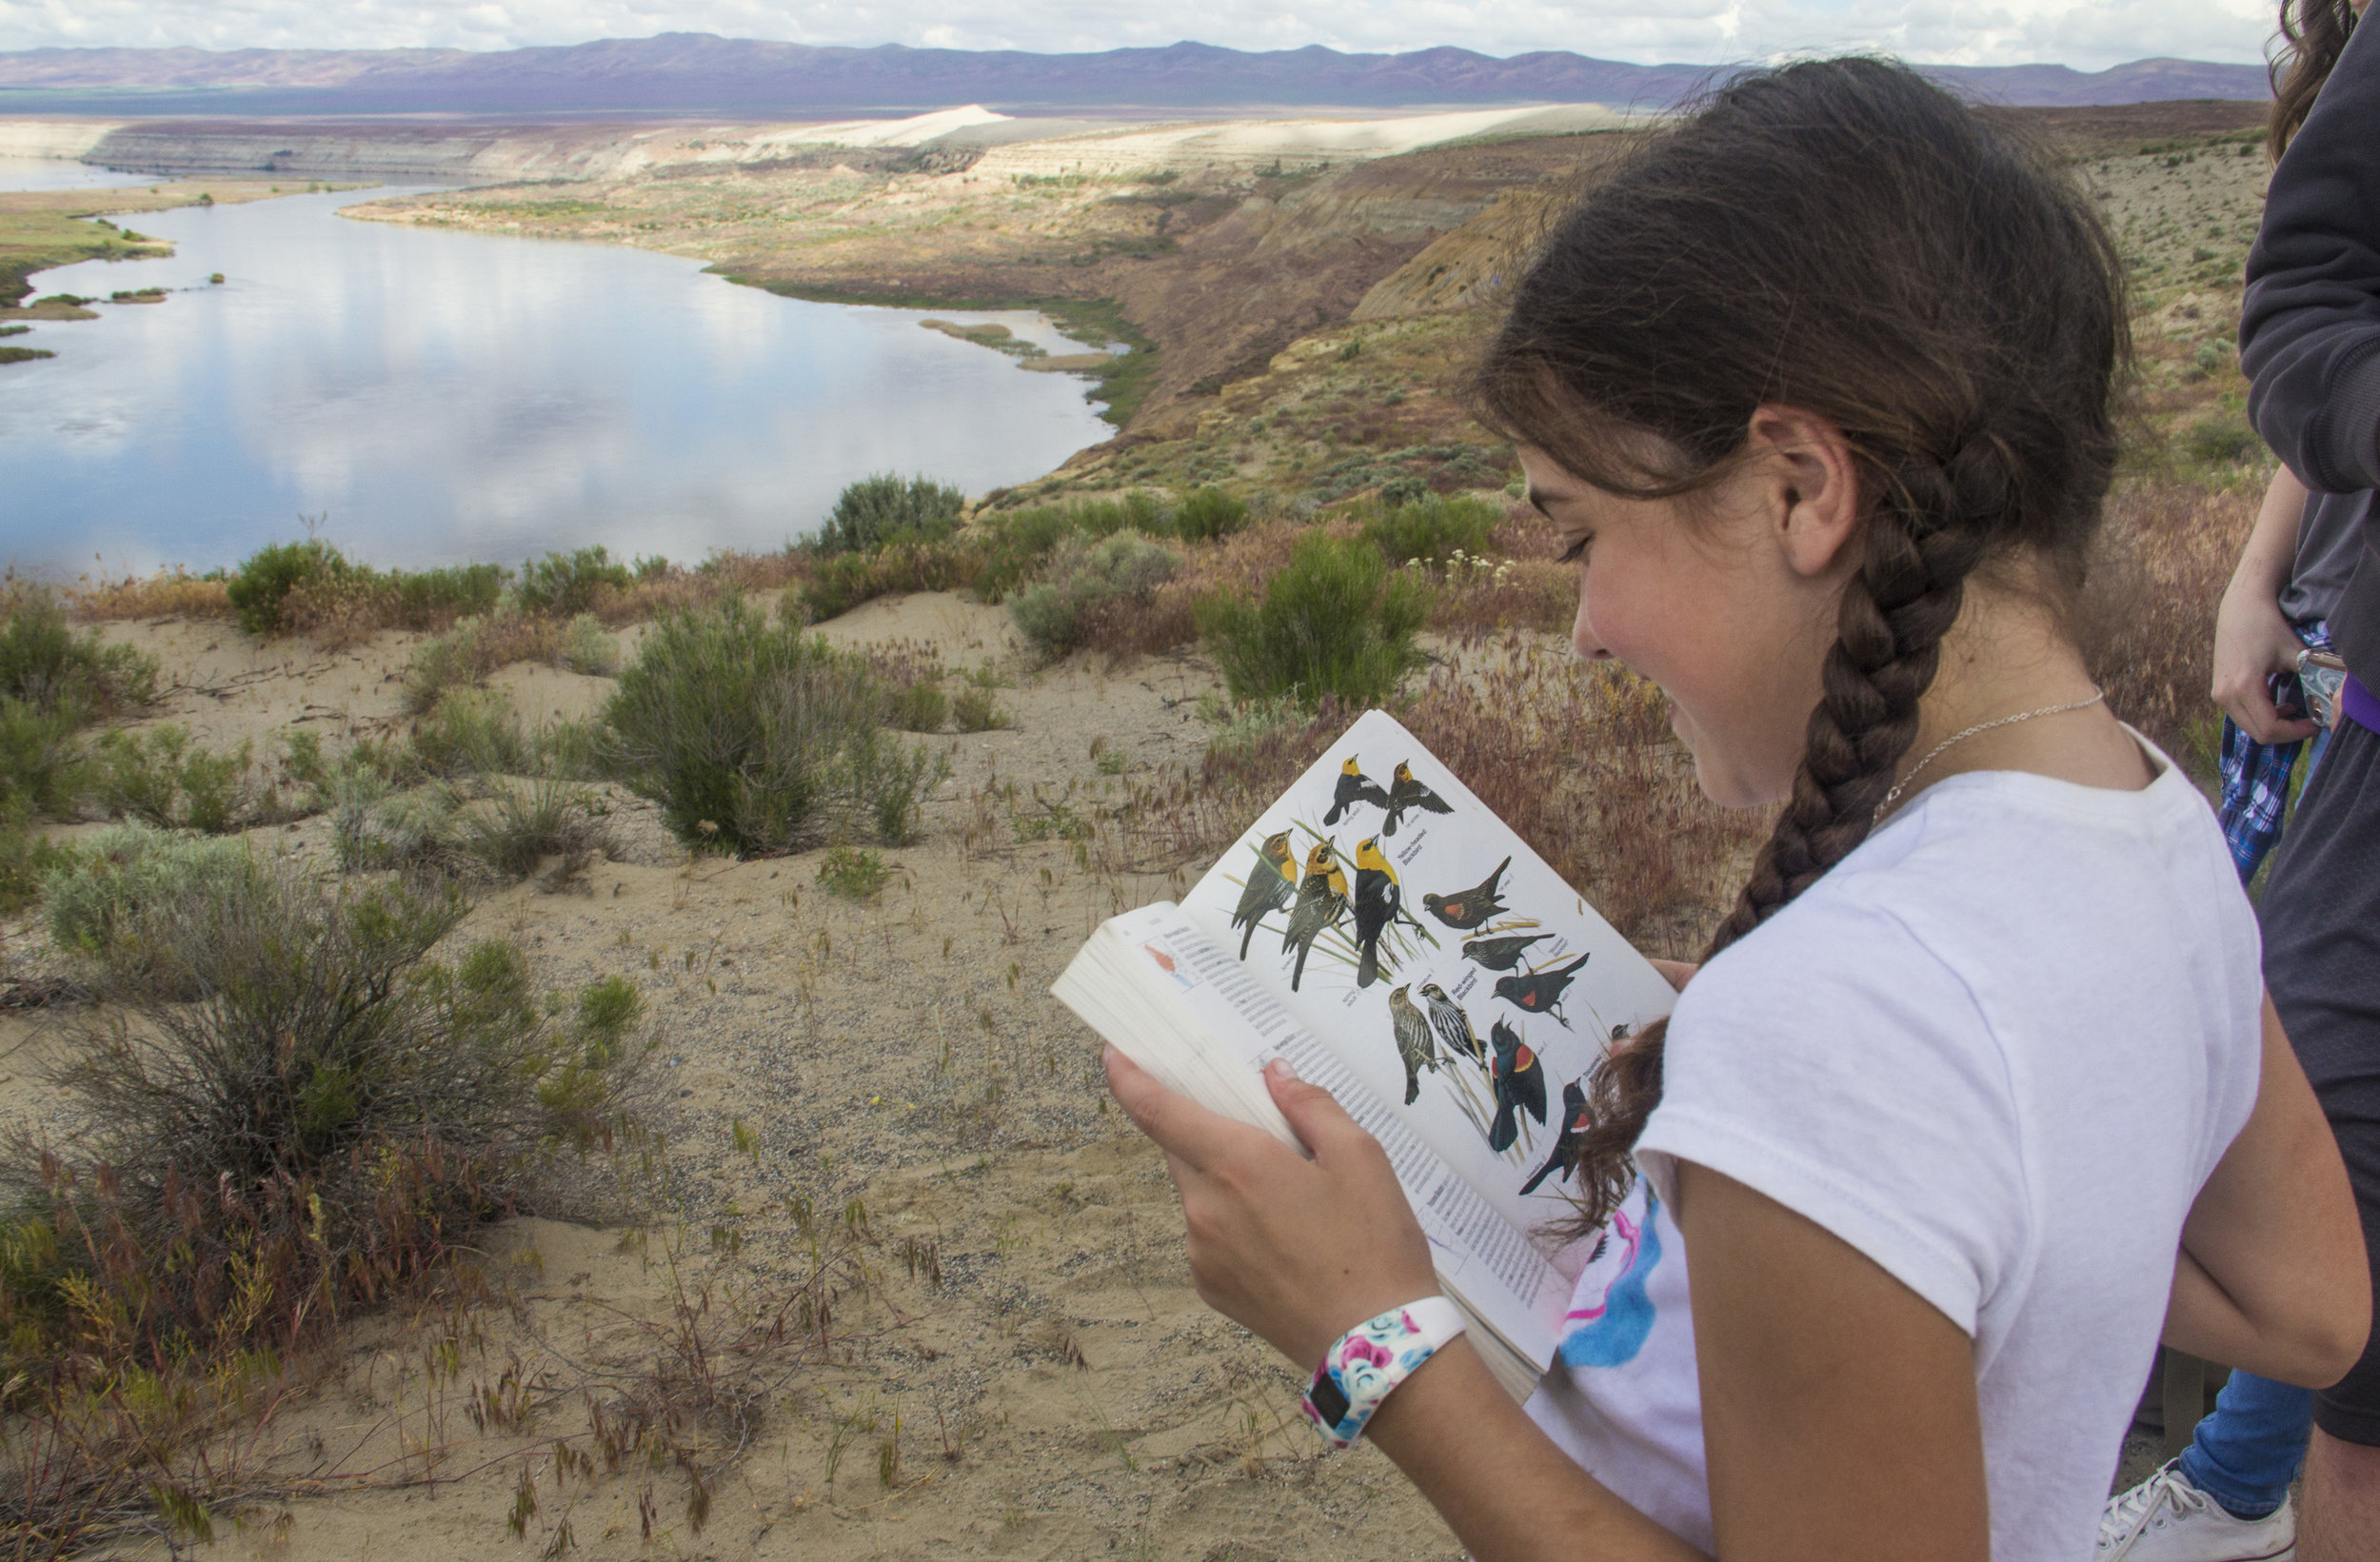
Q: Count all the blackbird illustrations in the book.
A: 13